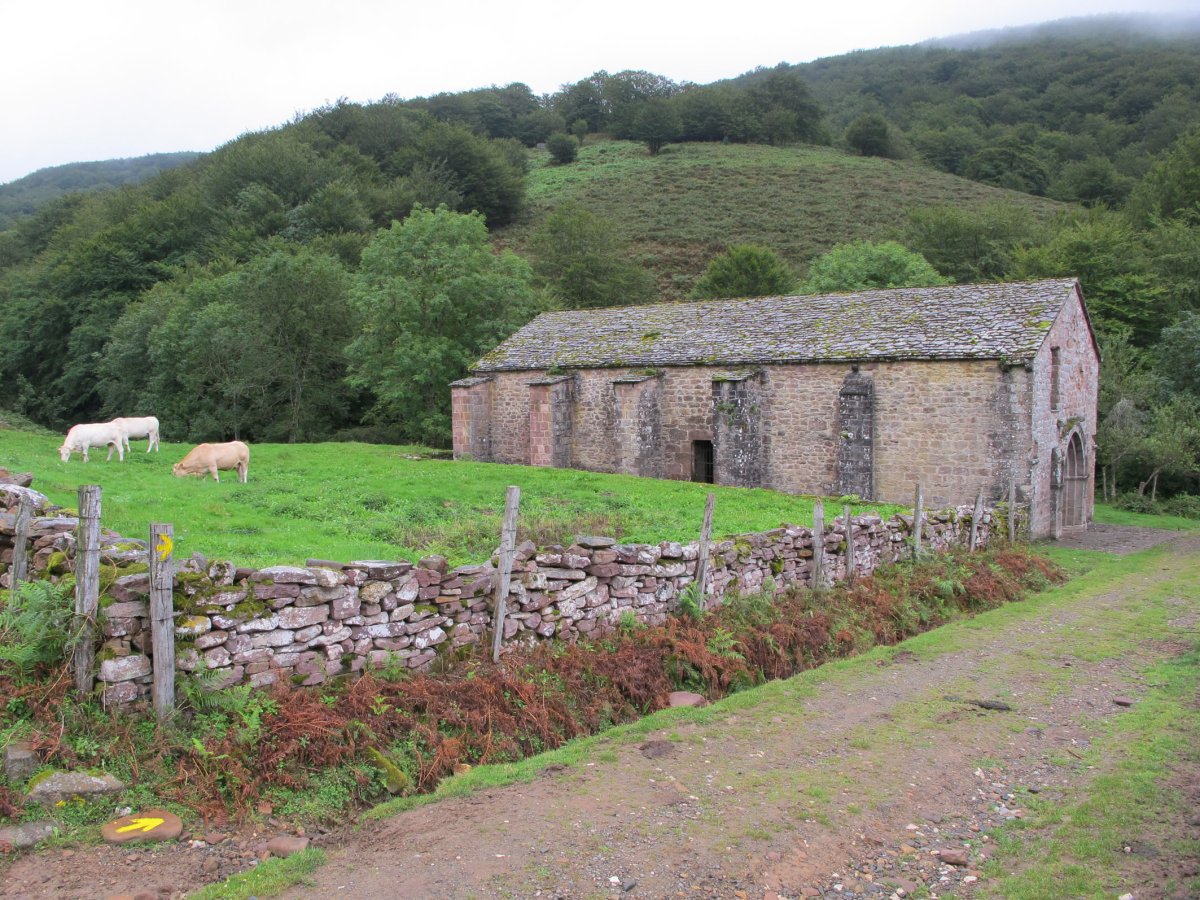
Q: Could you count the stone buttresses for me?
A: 5